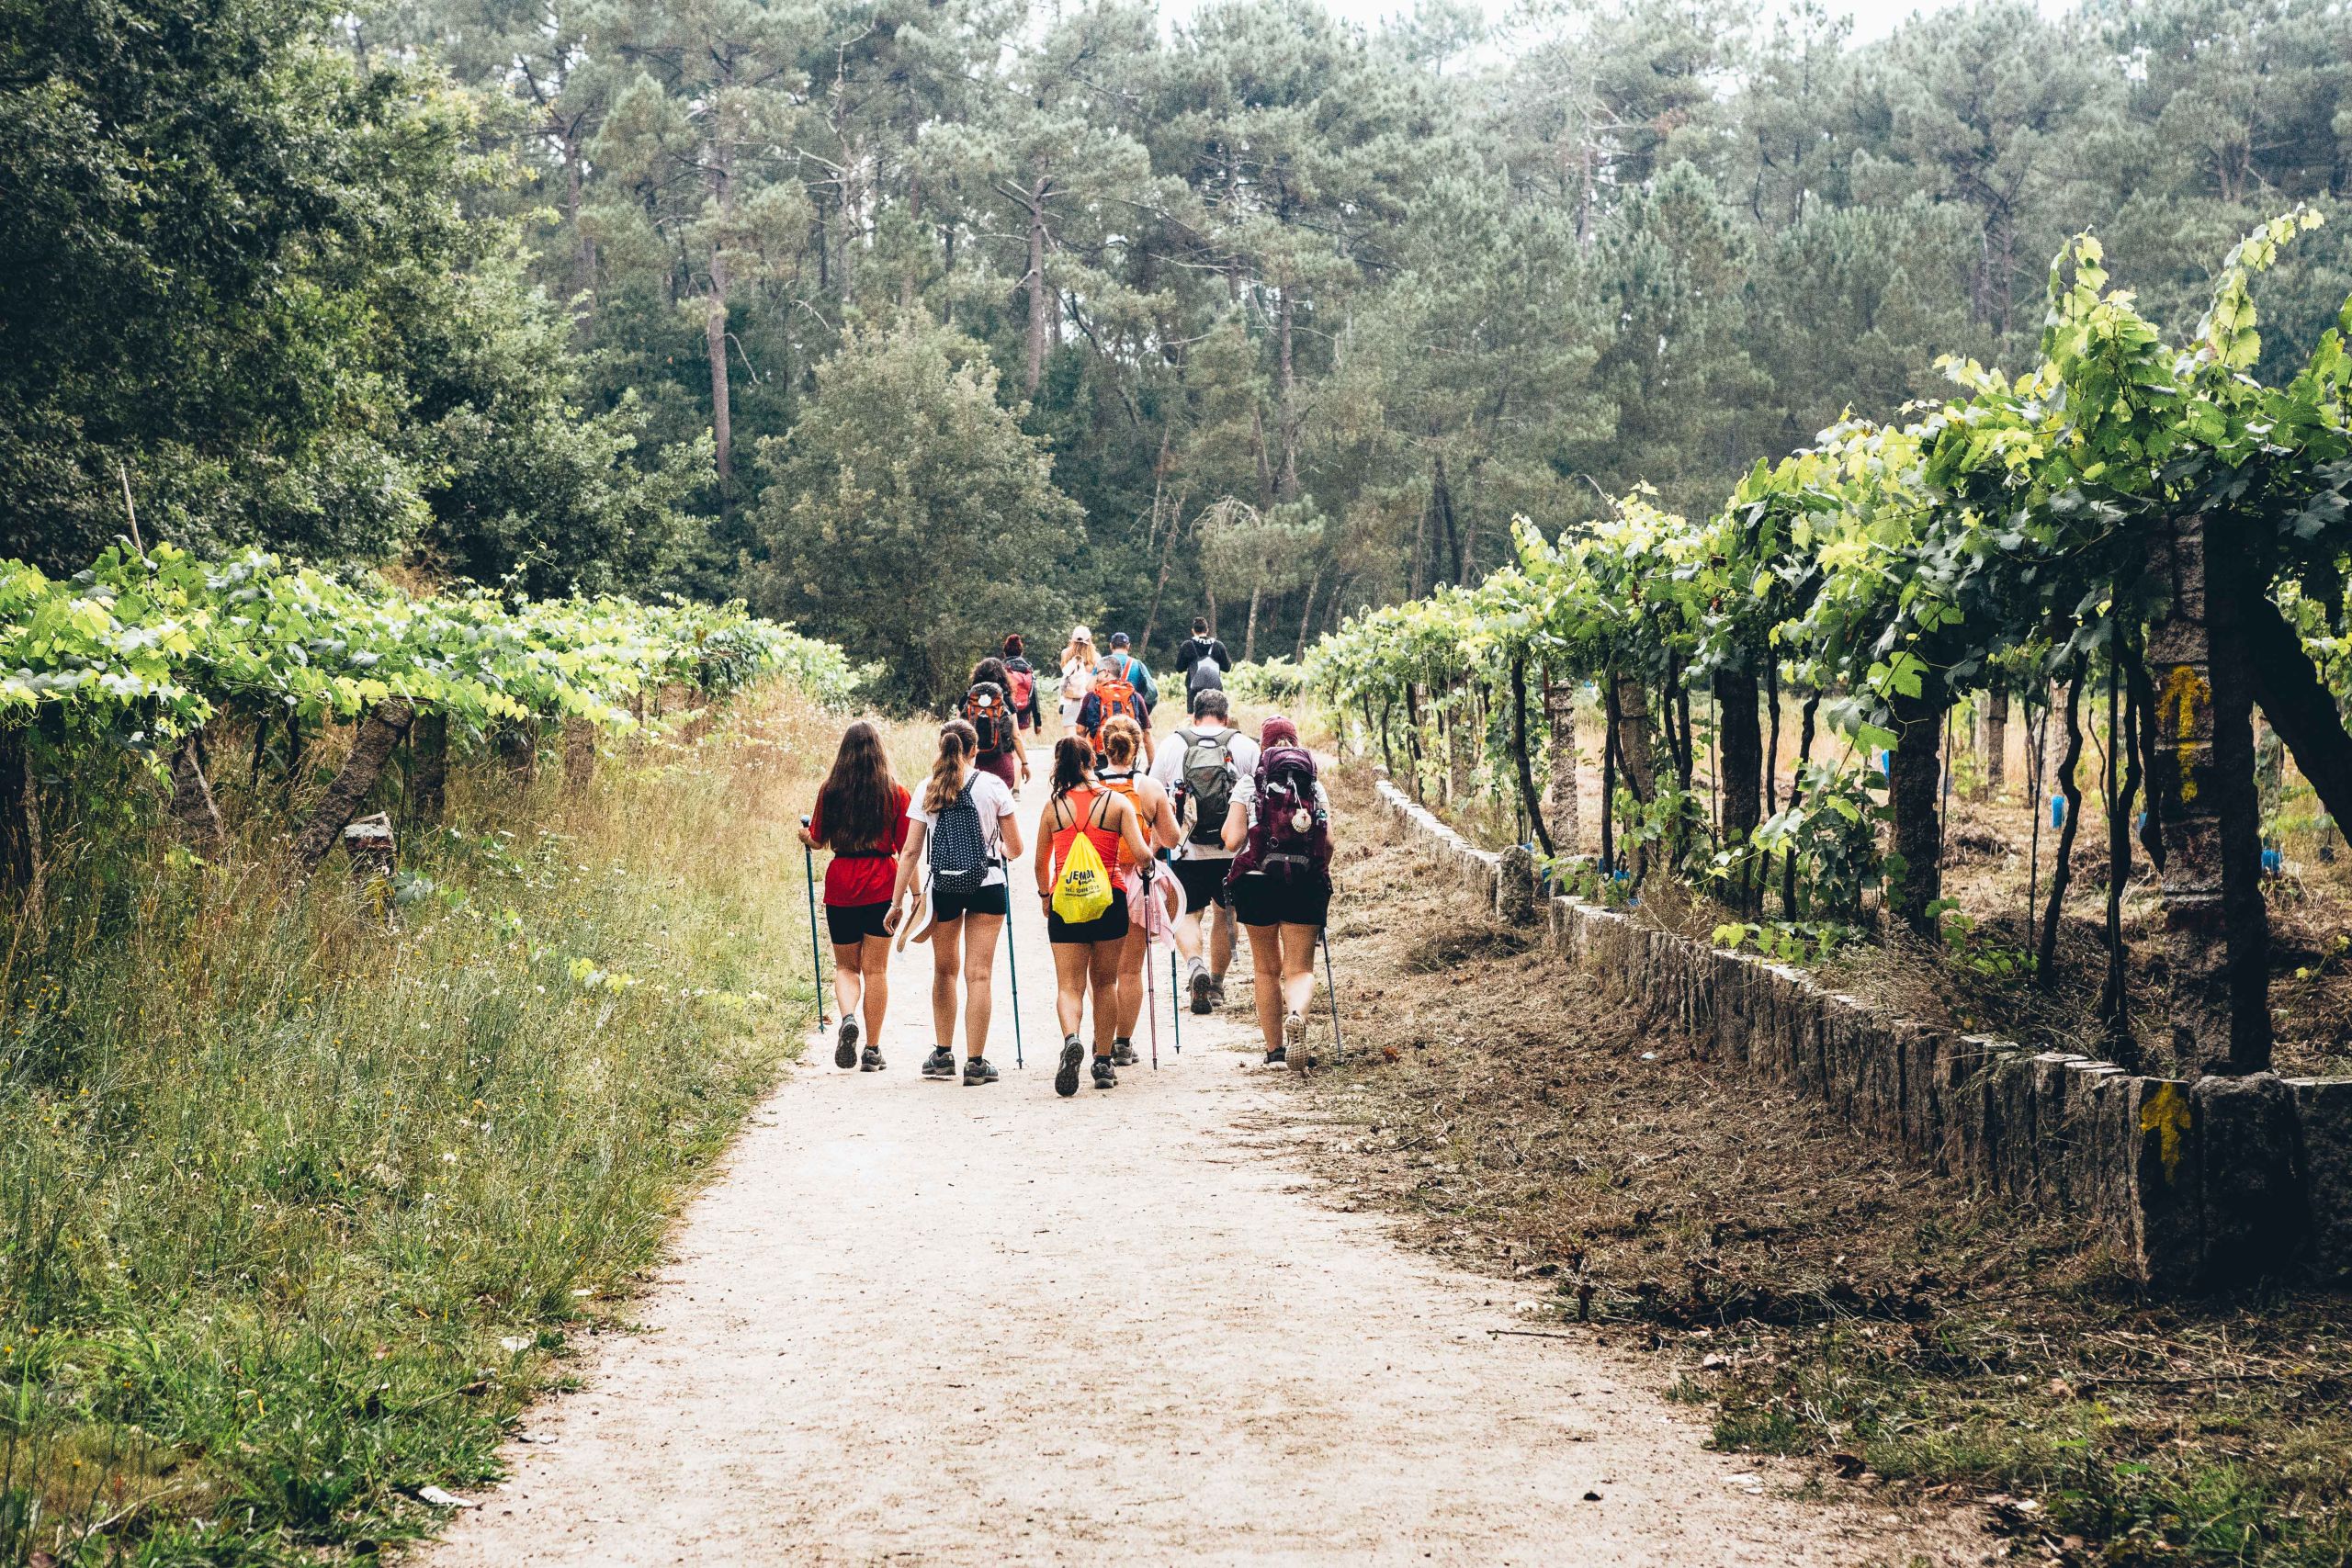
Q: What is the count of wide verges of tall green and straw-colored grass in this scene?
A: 1